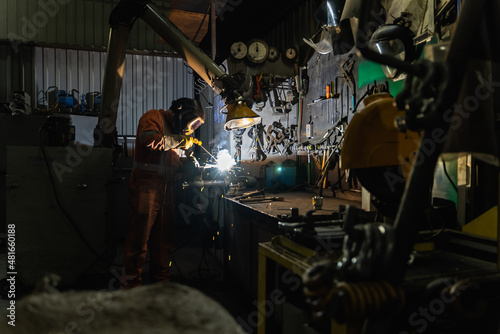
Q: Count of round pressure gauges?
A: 4